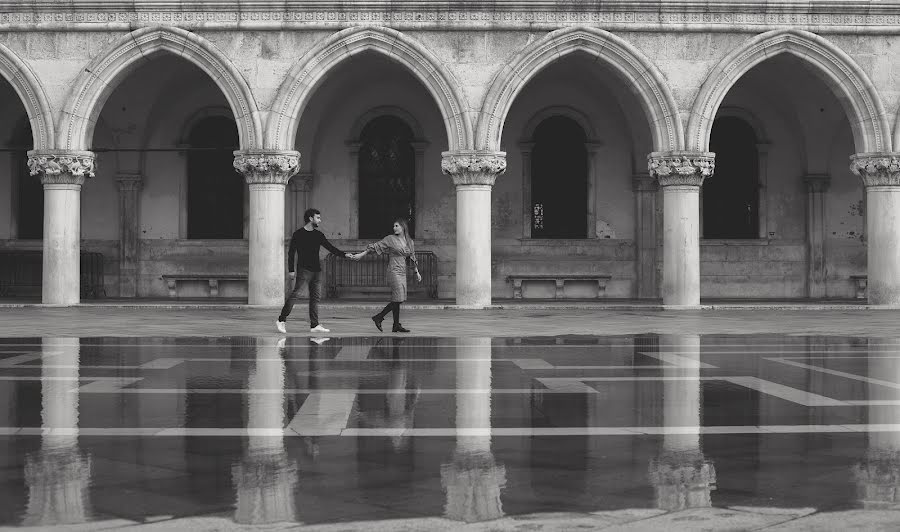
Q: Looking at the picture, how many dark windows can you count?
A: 5